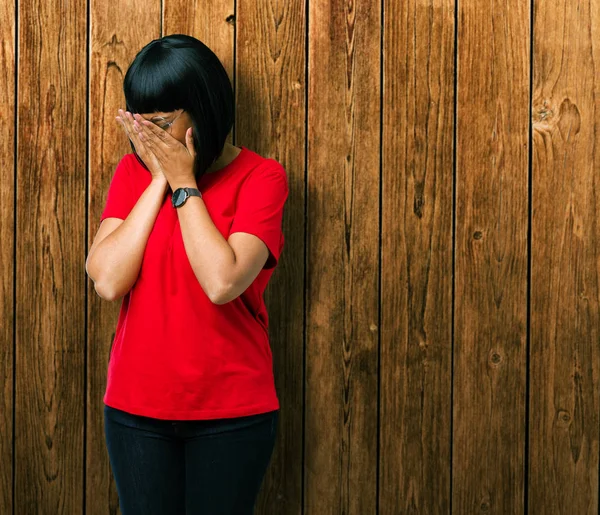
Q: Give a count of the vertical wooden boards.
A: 9